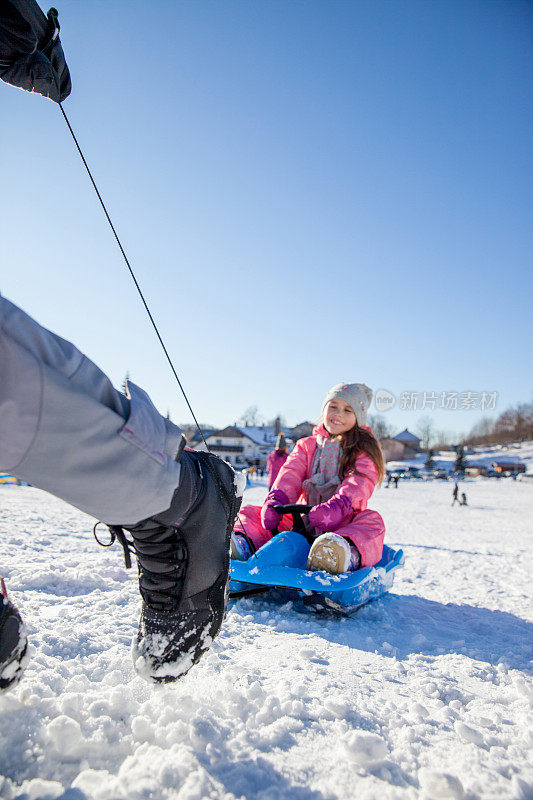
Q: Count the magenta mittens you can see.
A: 2